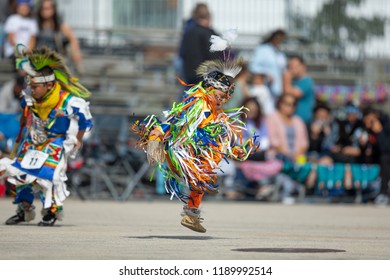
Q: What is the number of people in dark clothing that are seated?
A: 3